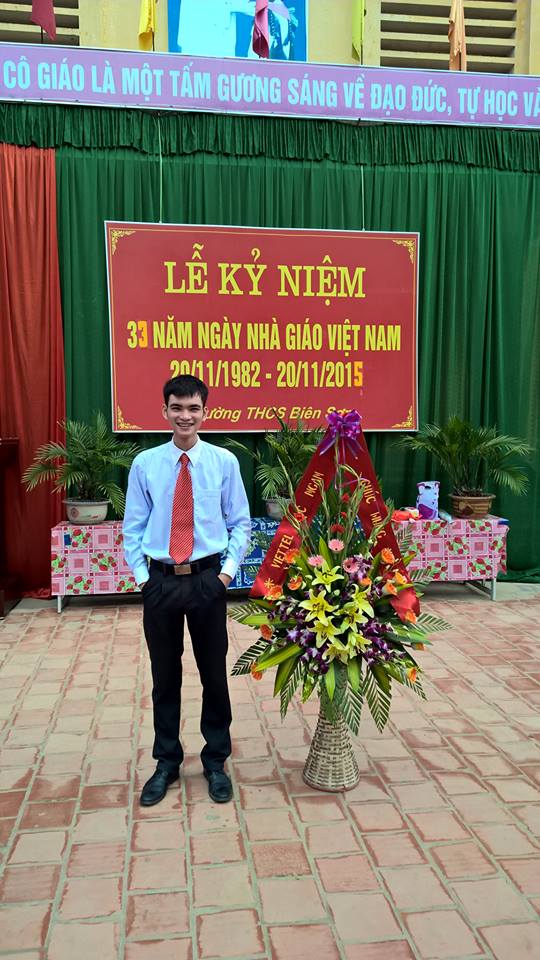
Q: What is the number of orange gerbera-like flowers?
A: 12